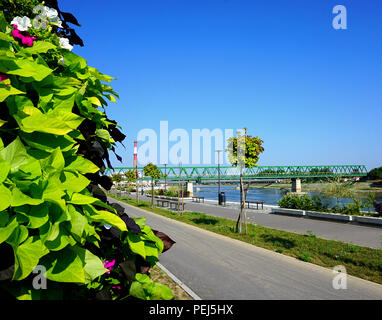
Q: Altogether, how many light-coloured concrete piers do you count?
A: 2